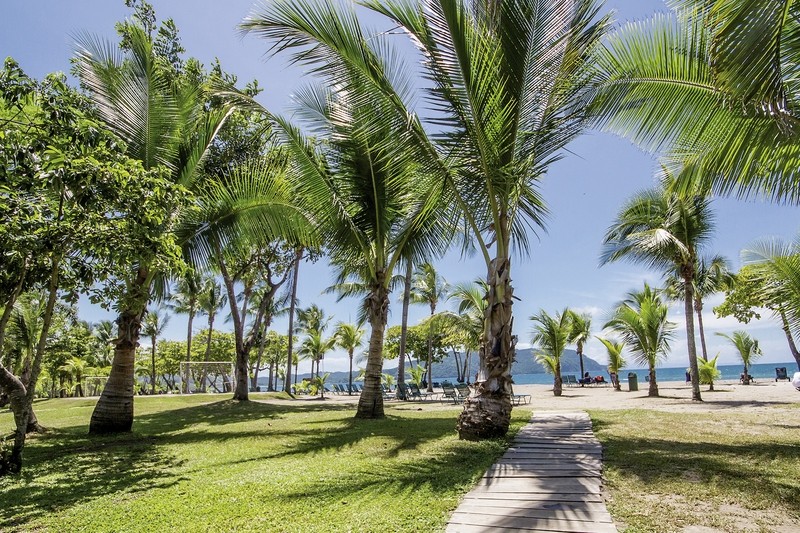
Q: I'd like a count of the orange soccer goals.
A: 0